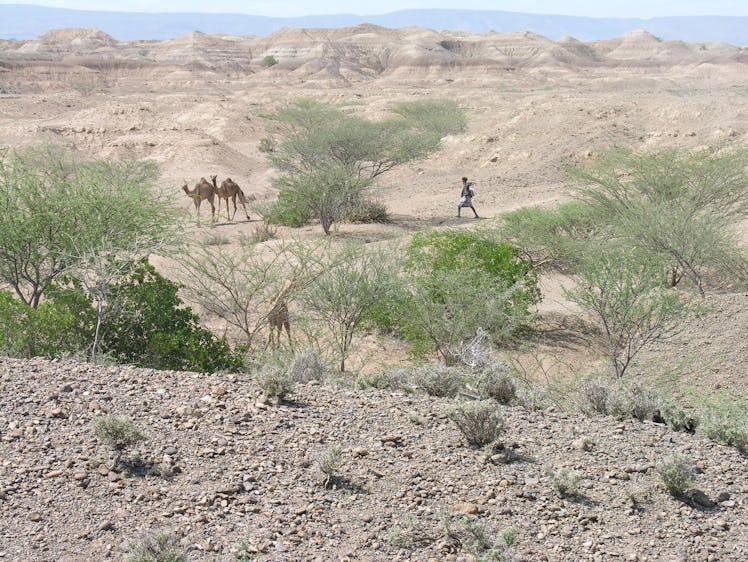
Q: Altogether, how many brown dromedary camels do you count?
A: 3